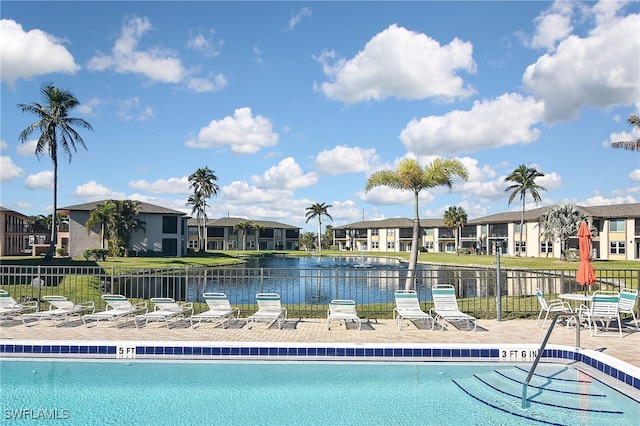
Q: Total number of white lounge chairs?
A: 9